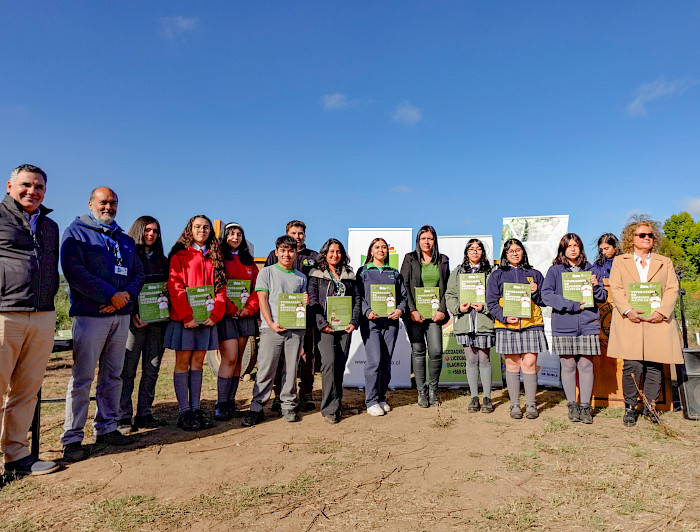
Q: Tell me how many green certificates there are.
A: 11